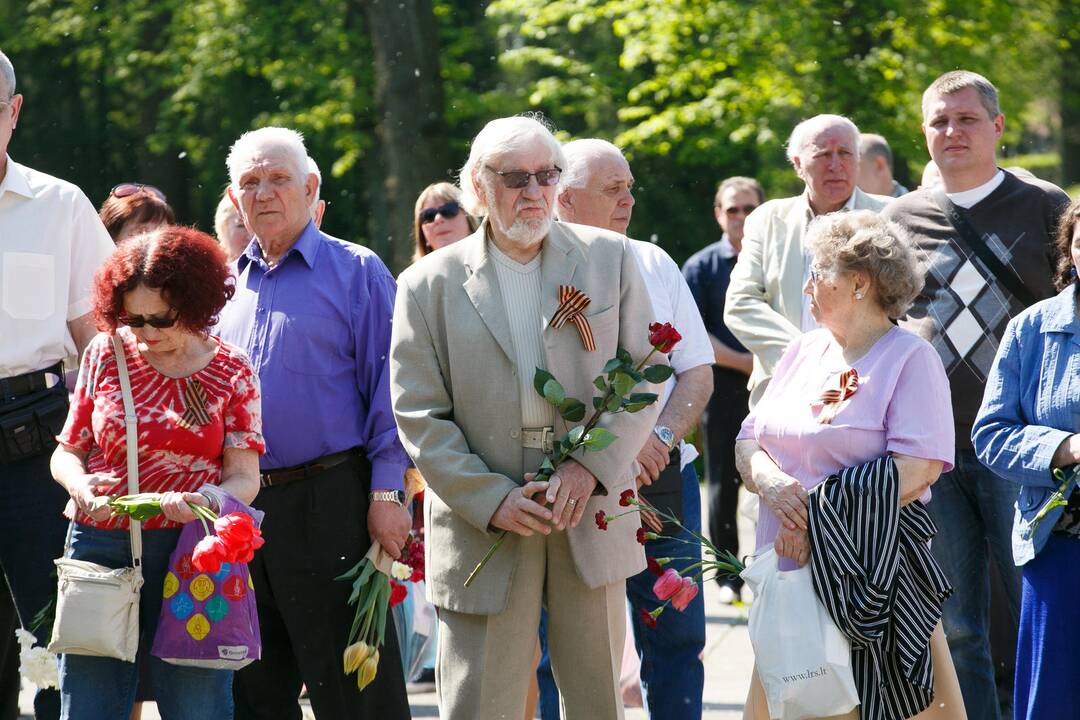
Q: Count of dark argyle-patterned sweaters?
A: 1